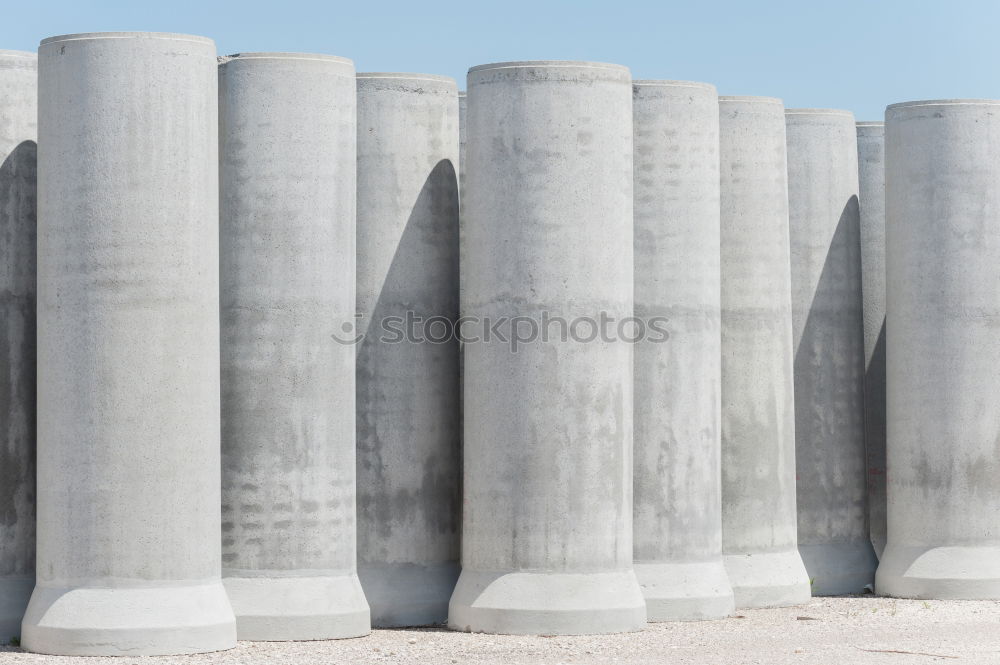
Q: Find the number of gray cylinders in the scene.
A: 11